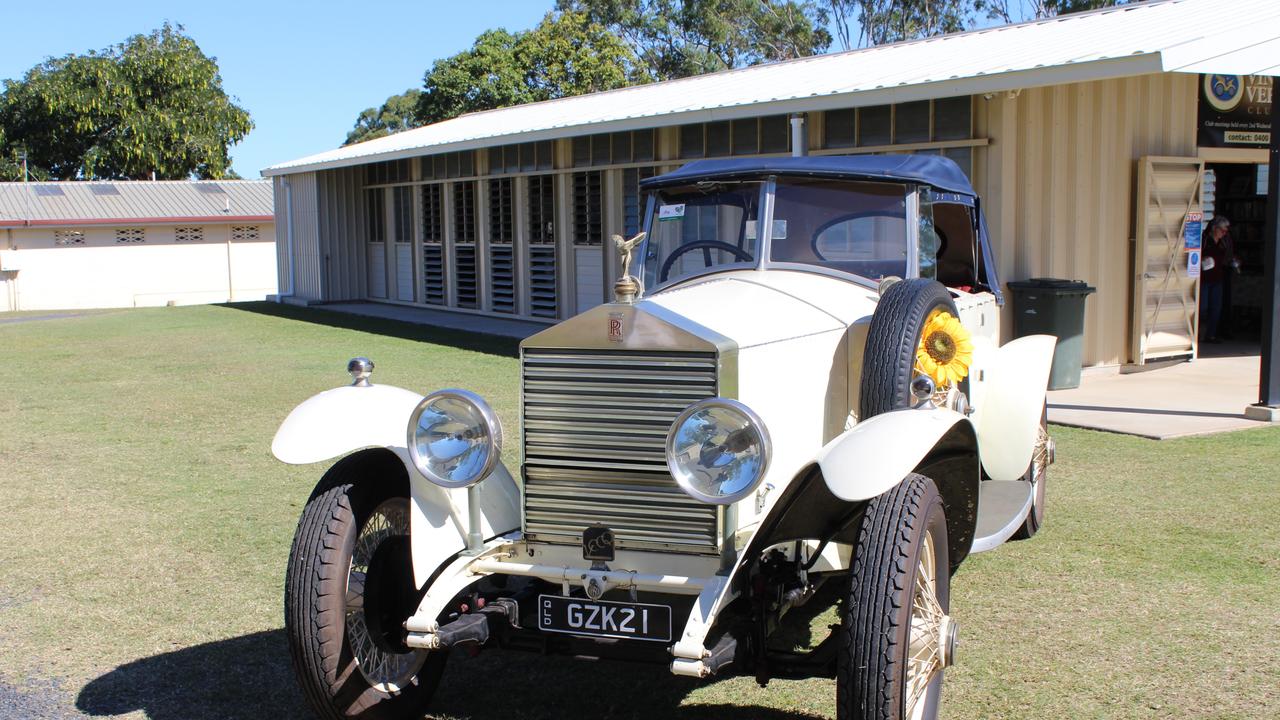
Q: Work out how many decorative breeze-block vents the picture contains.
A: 4